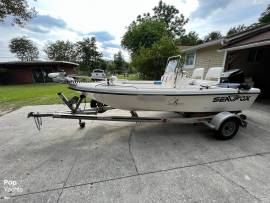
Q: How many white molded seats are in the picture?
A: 2